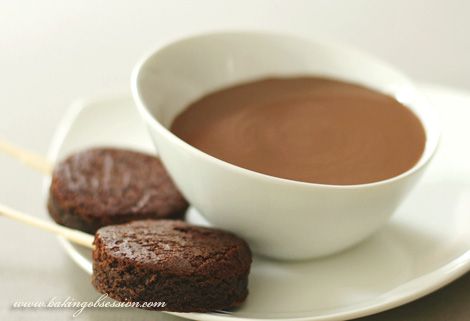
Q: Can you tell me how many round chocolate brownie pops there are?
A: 2